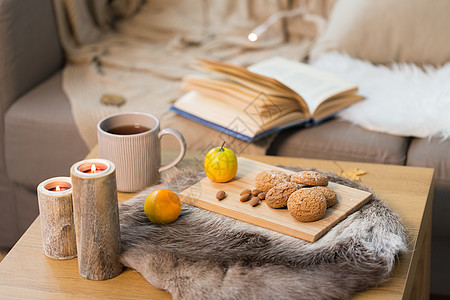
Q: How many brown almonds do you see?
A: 6